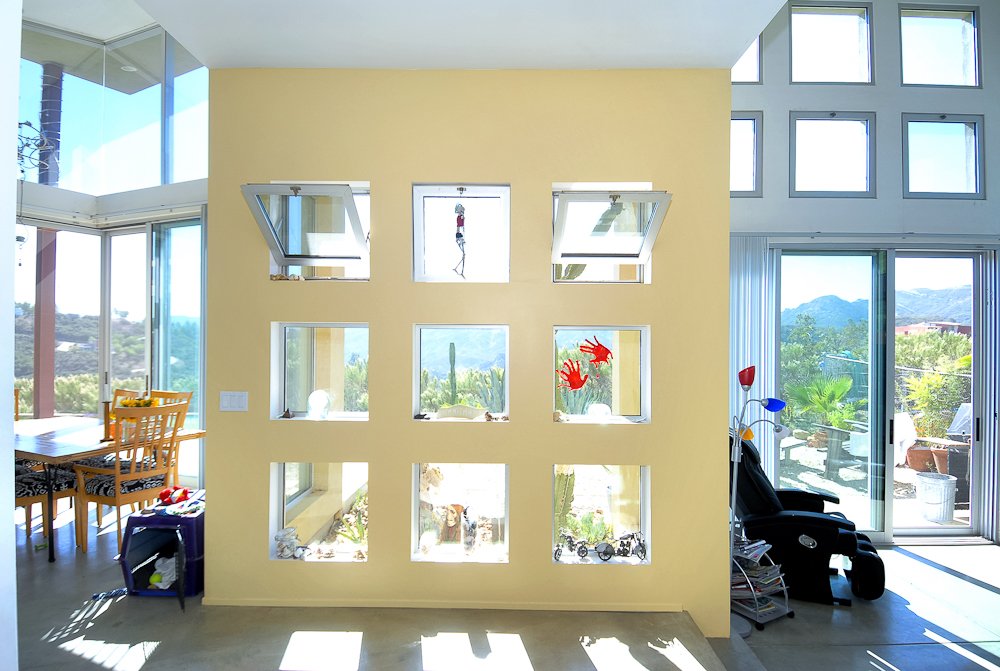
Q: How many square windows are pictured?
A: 15